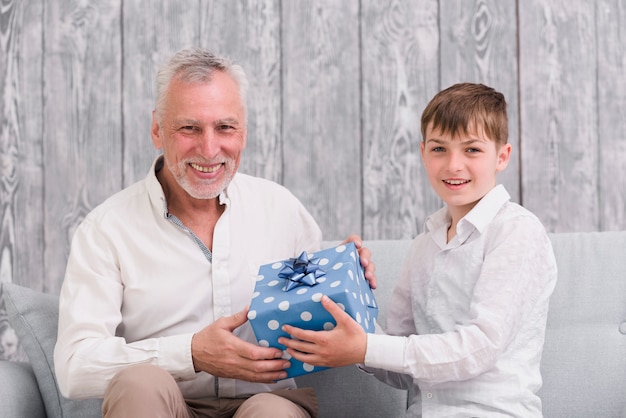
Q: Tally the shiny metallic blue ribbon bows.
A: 1